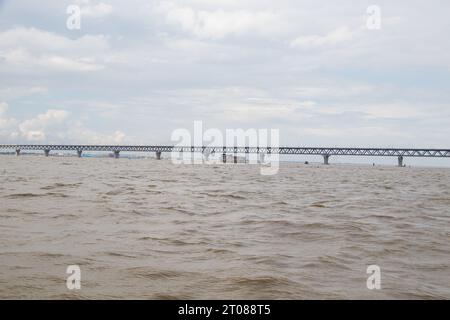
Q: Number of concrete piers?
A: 9